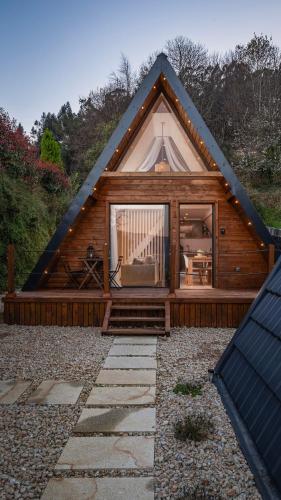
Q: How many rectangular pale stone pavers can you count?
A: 10